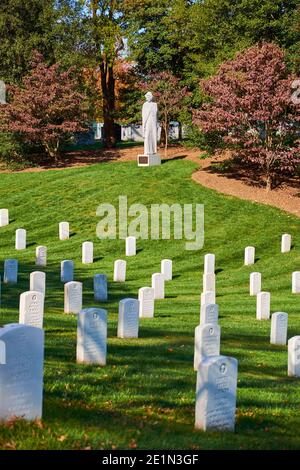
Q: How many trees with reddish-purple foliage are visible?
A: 3